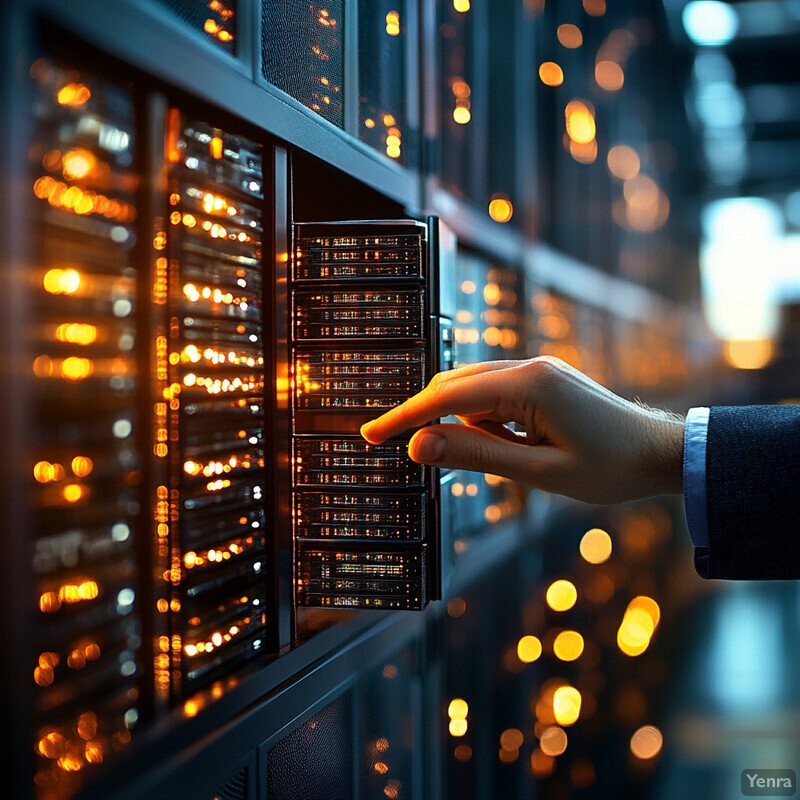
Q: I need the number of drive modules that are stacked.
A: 6